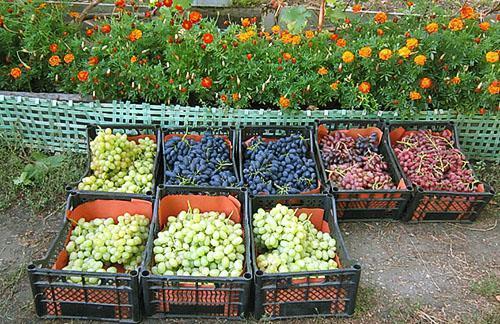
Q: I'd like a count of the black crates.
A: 8